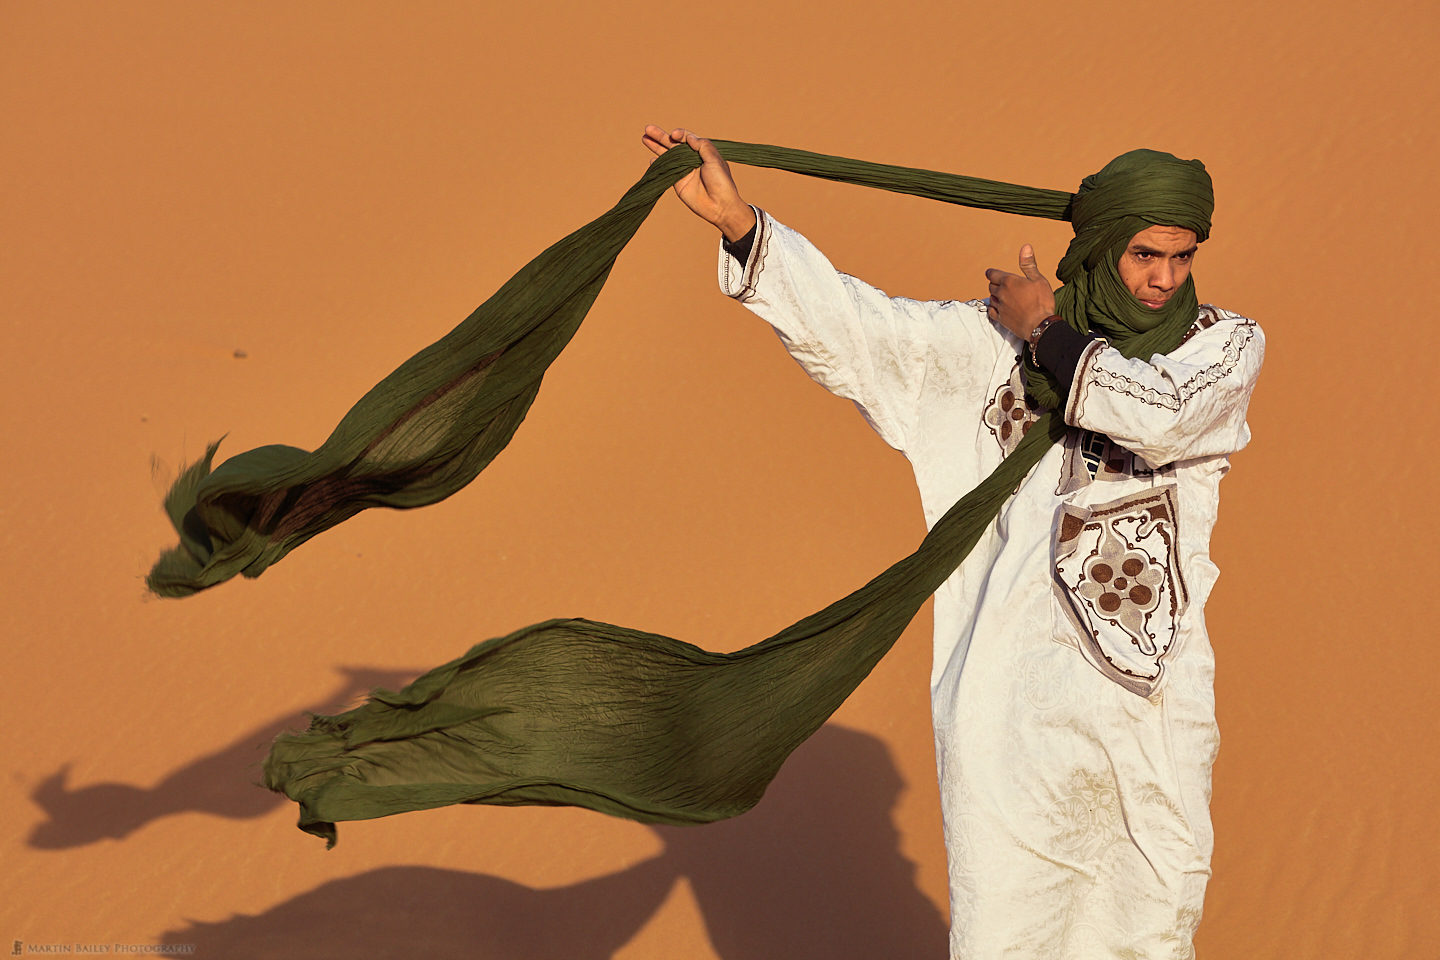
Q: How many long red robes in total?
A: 0